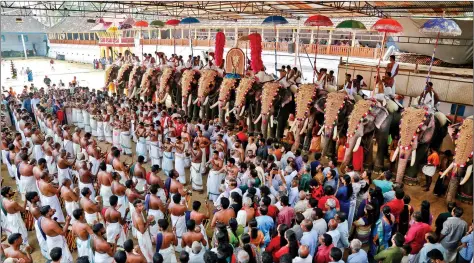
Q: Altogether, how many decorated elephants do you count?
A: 15